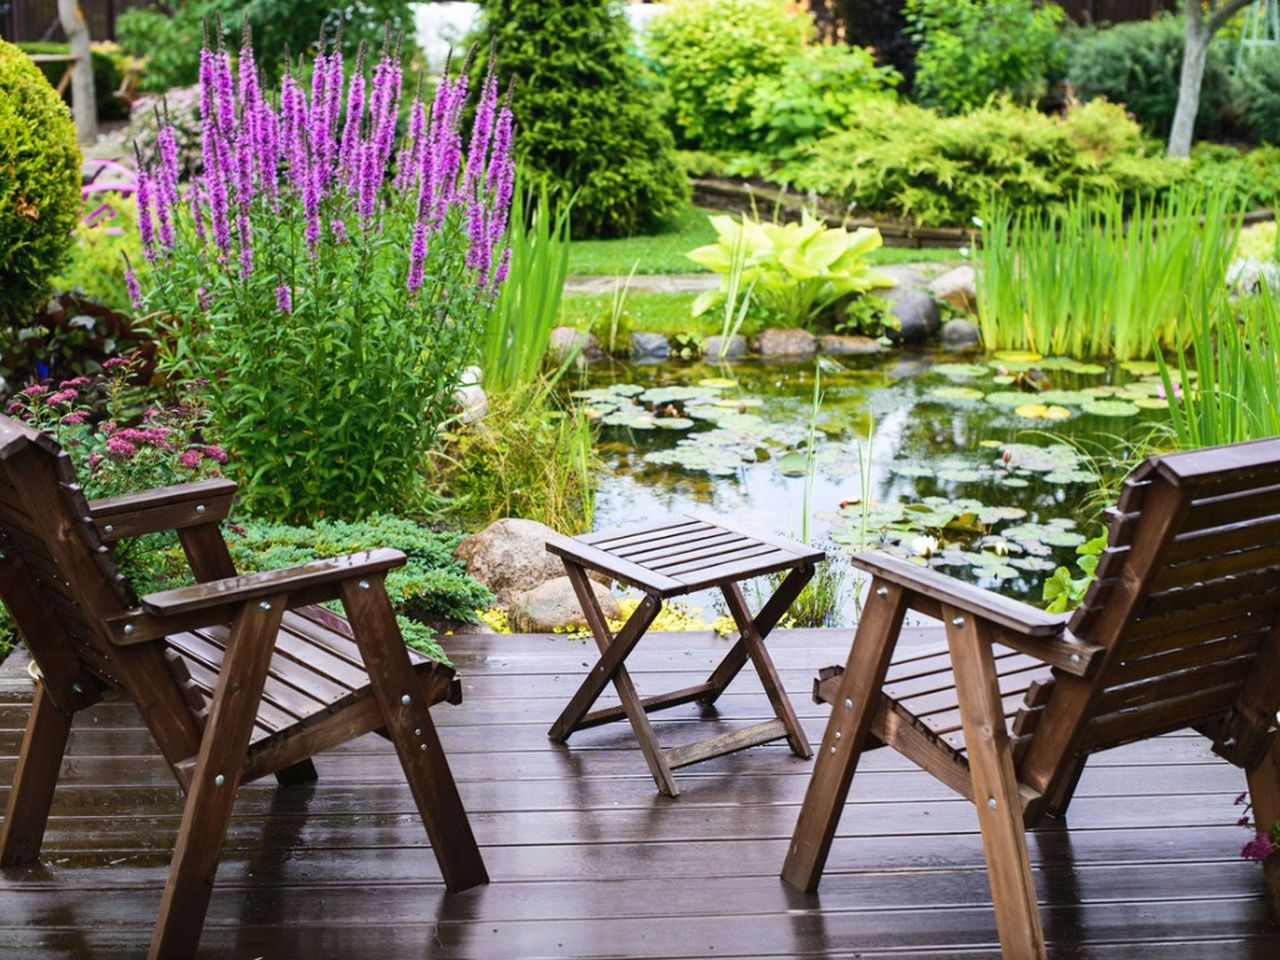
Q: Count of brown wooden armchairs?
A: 2